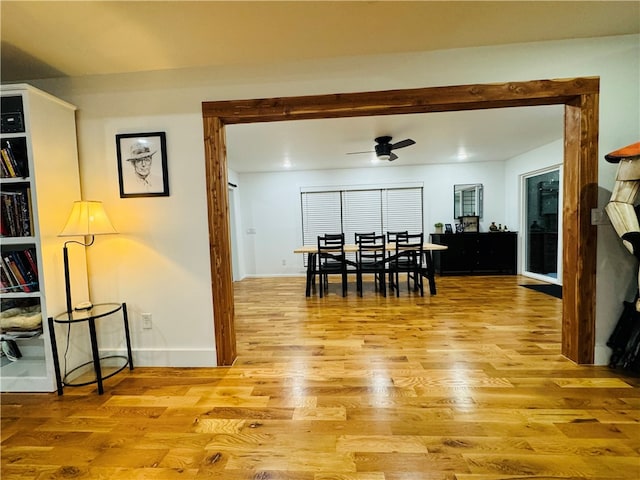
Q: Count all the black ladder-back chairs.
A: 6